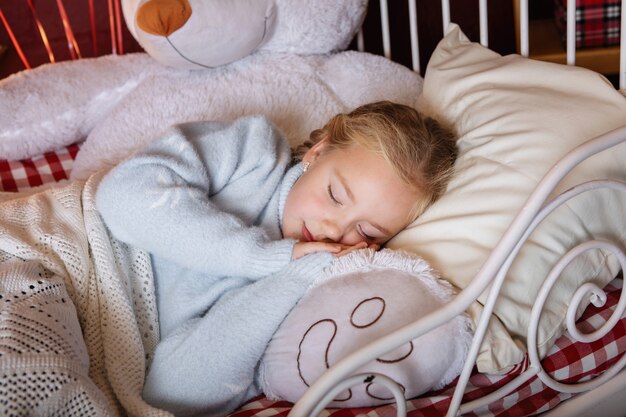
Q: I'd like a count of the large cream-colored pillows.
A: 1